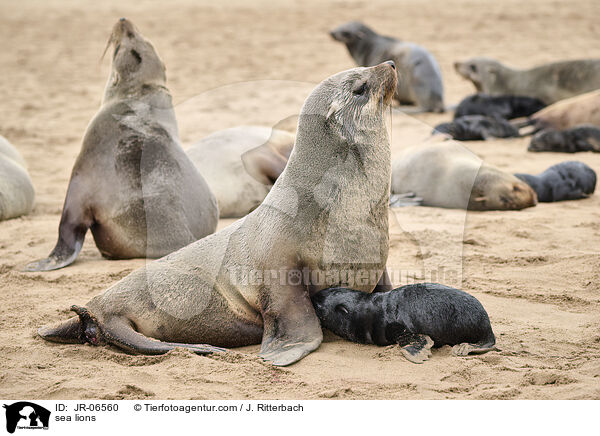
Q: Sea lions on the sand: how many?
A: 13